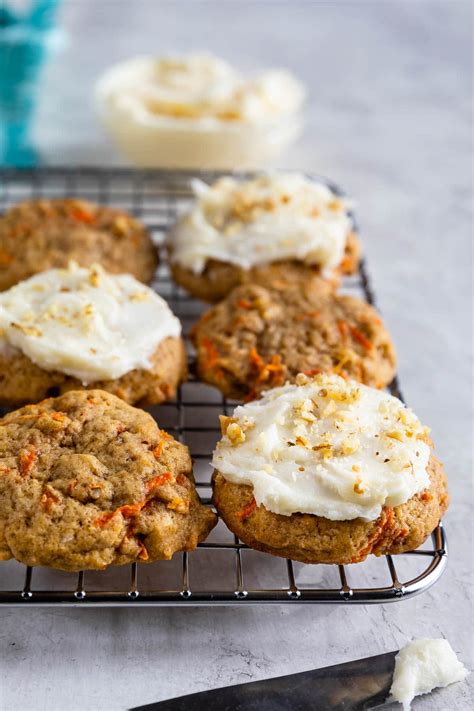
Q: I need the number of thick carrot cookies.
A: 6